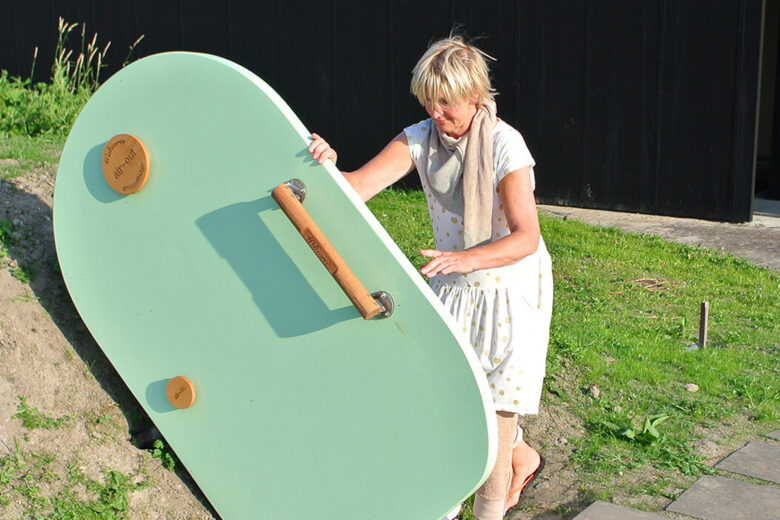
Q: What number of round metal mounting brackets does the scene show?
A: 2